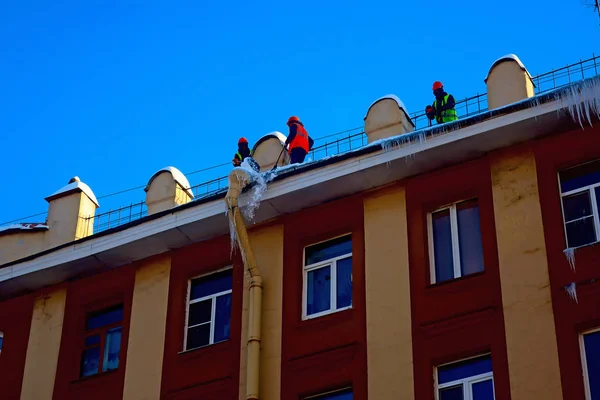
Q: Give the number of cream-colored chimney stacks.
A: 5